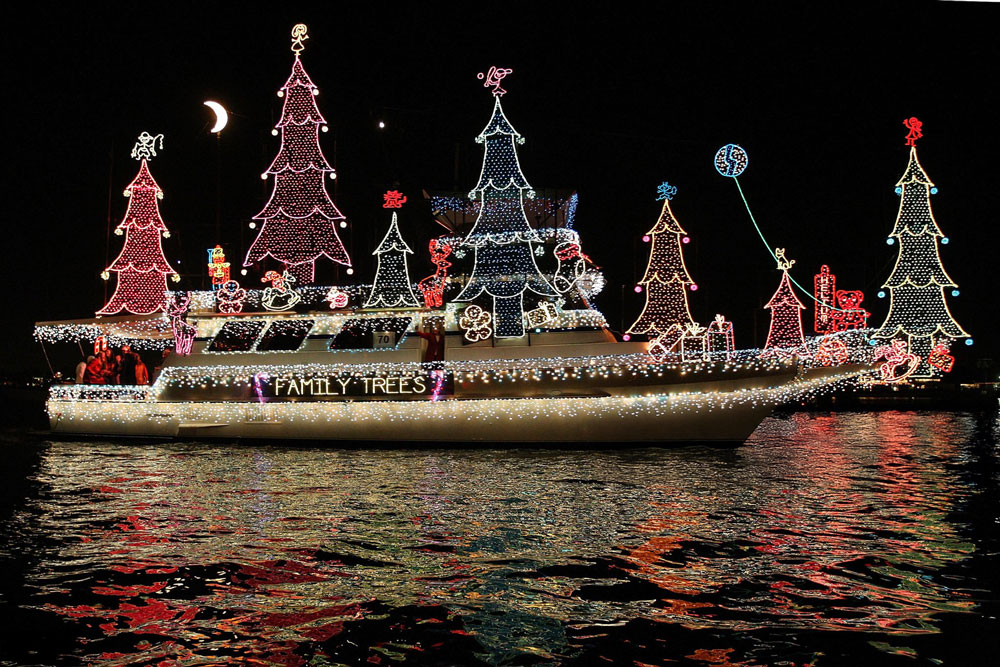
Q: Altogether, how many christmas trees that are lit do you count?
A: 7